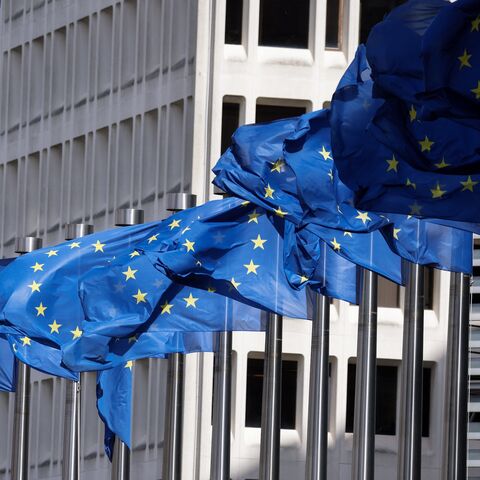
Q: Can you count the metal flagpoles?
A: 10